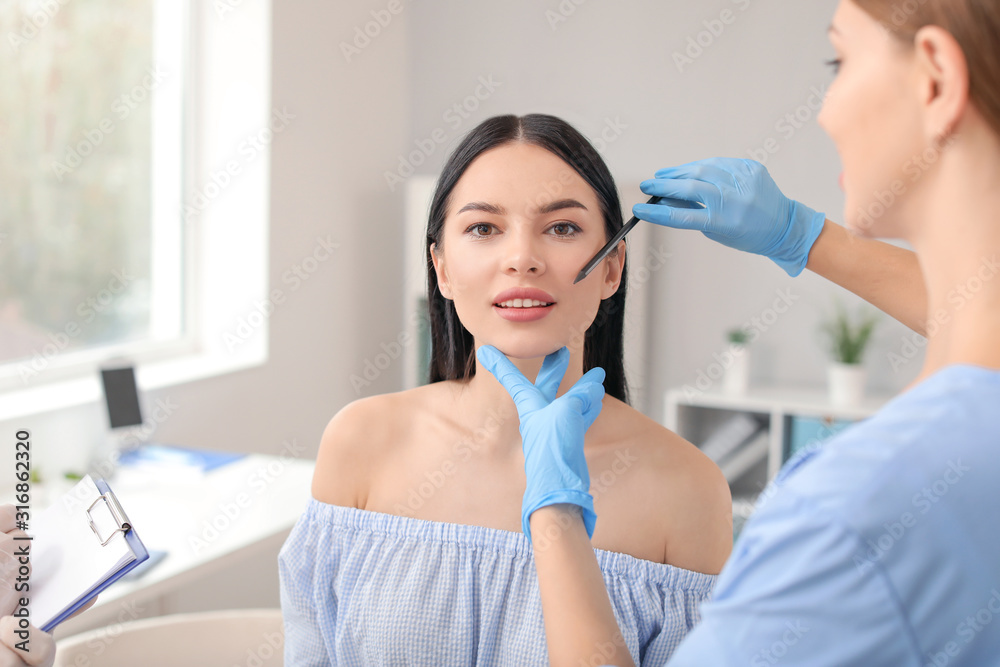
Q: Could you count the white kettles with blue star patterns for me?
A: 0